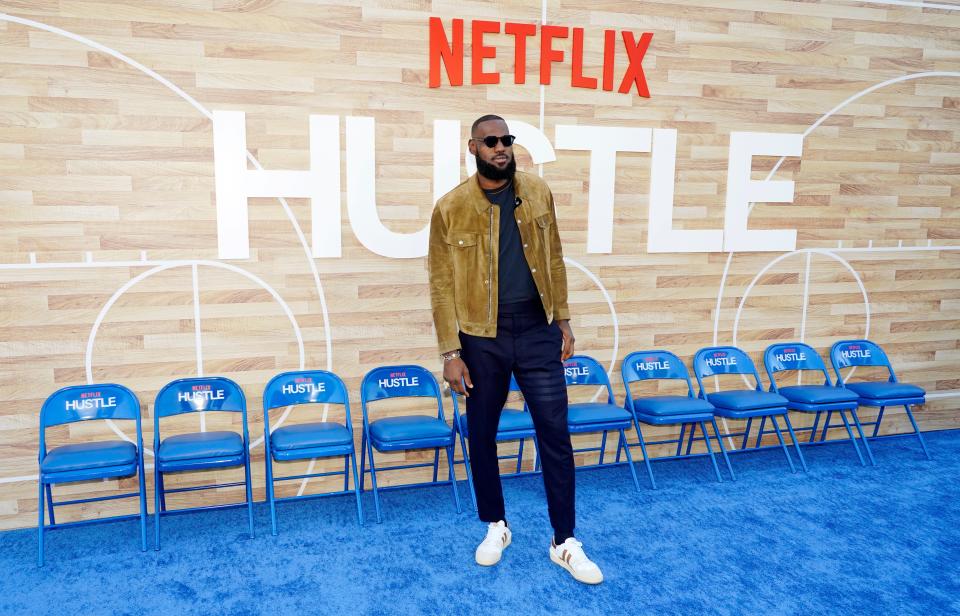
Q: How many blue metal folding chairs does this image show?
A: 10